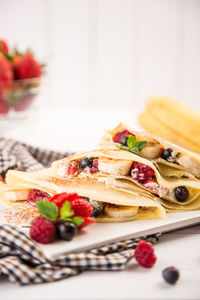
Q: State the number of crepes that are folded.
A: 3